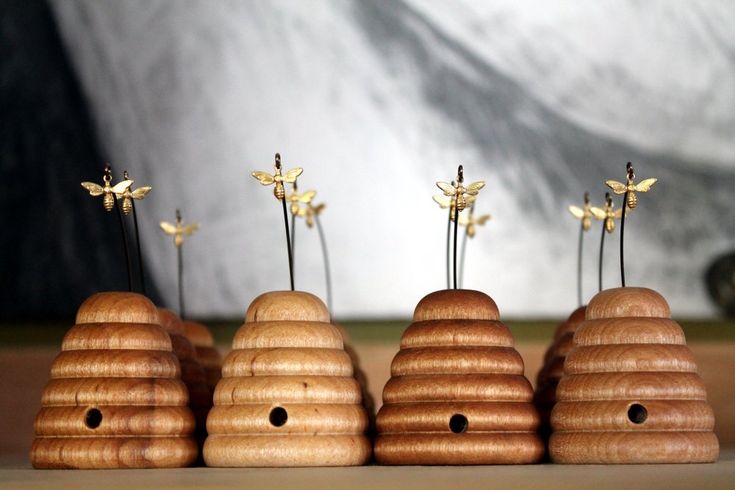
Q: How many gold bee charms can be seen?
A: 12